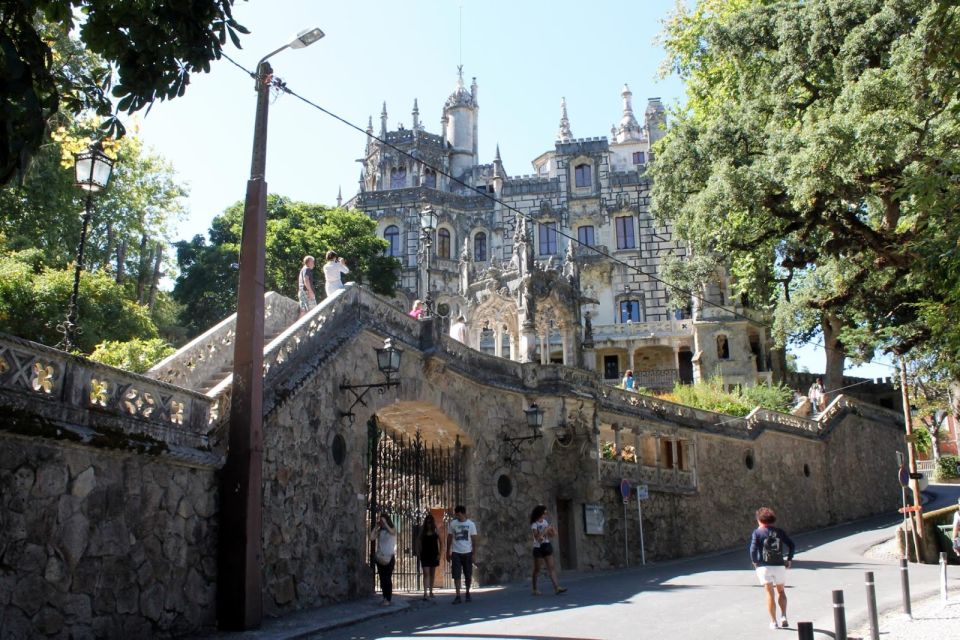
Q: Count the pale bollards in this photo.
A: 1